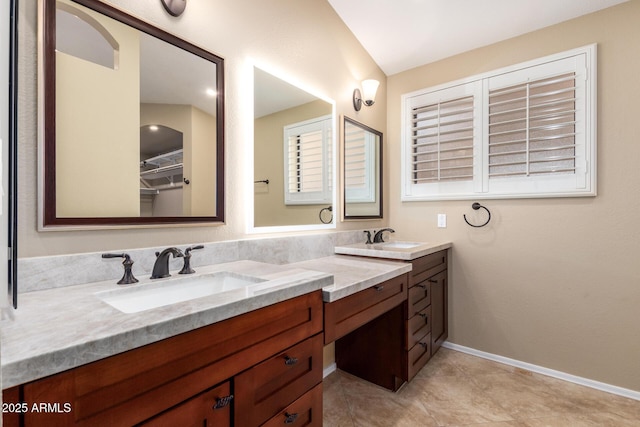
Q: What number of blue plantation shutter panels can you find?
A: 0